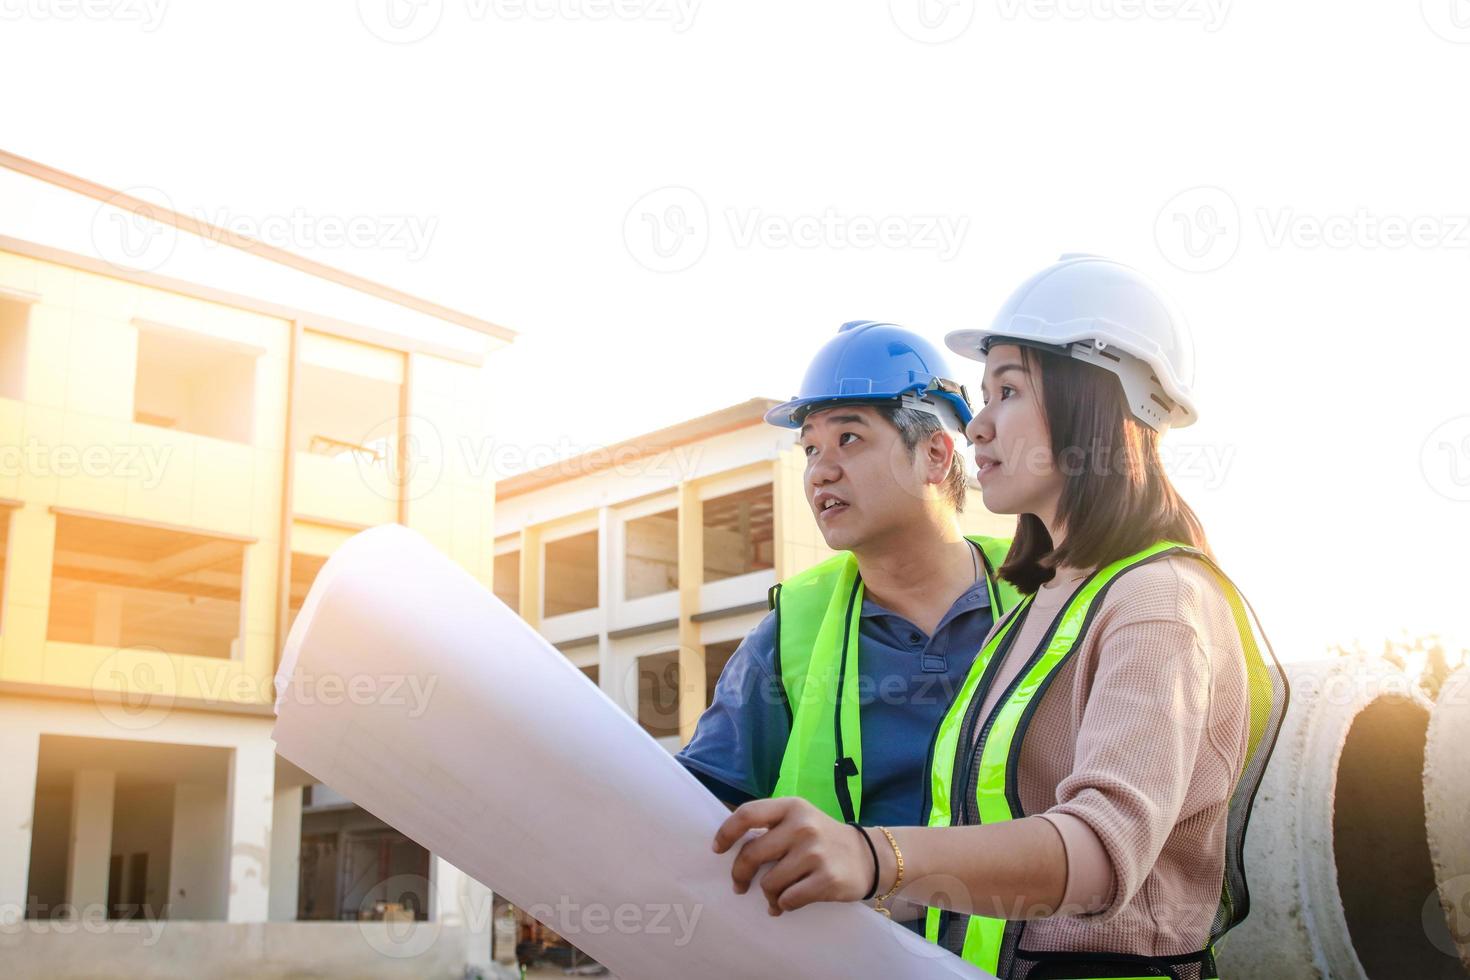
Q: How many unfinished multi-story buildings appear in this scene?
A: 2